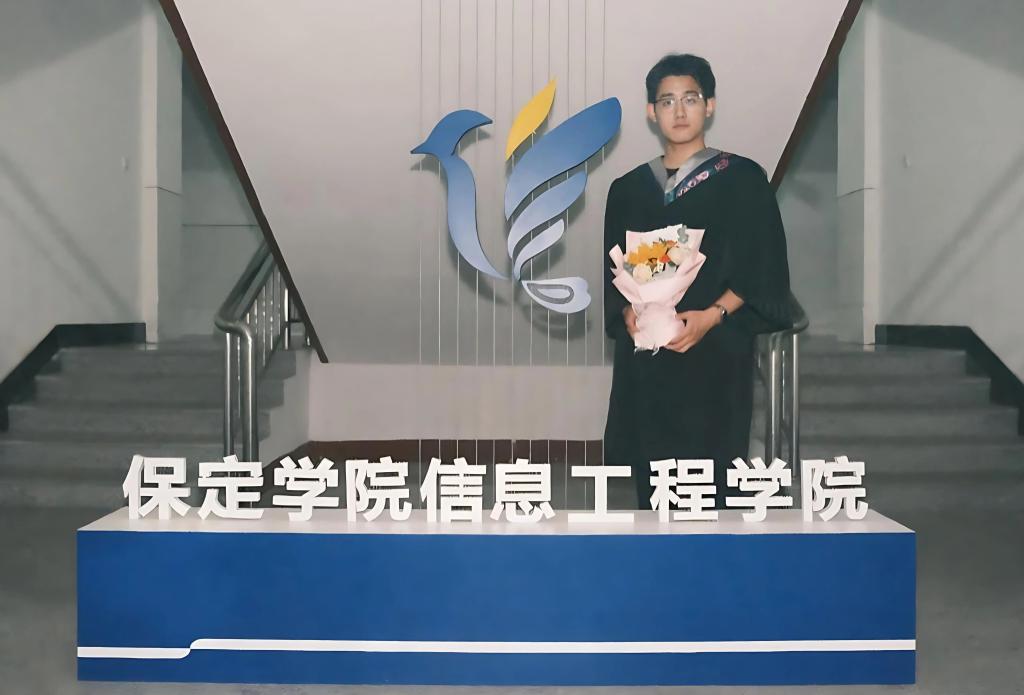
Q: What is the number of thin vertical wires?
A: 11